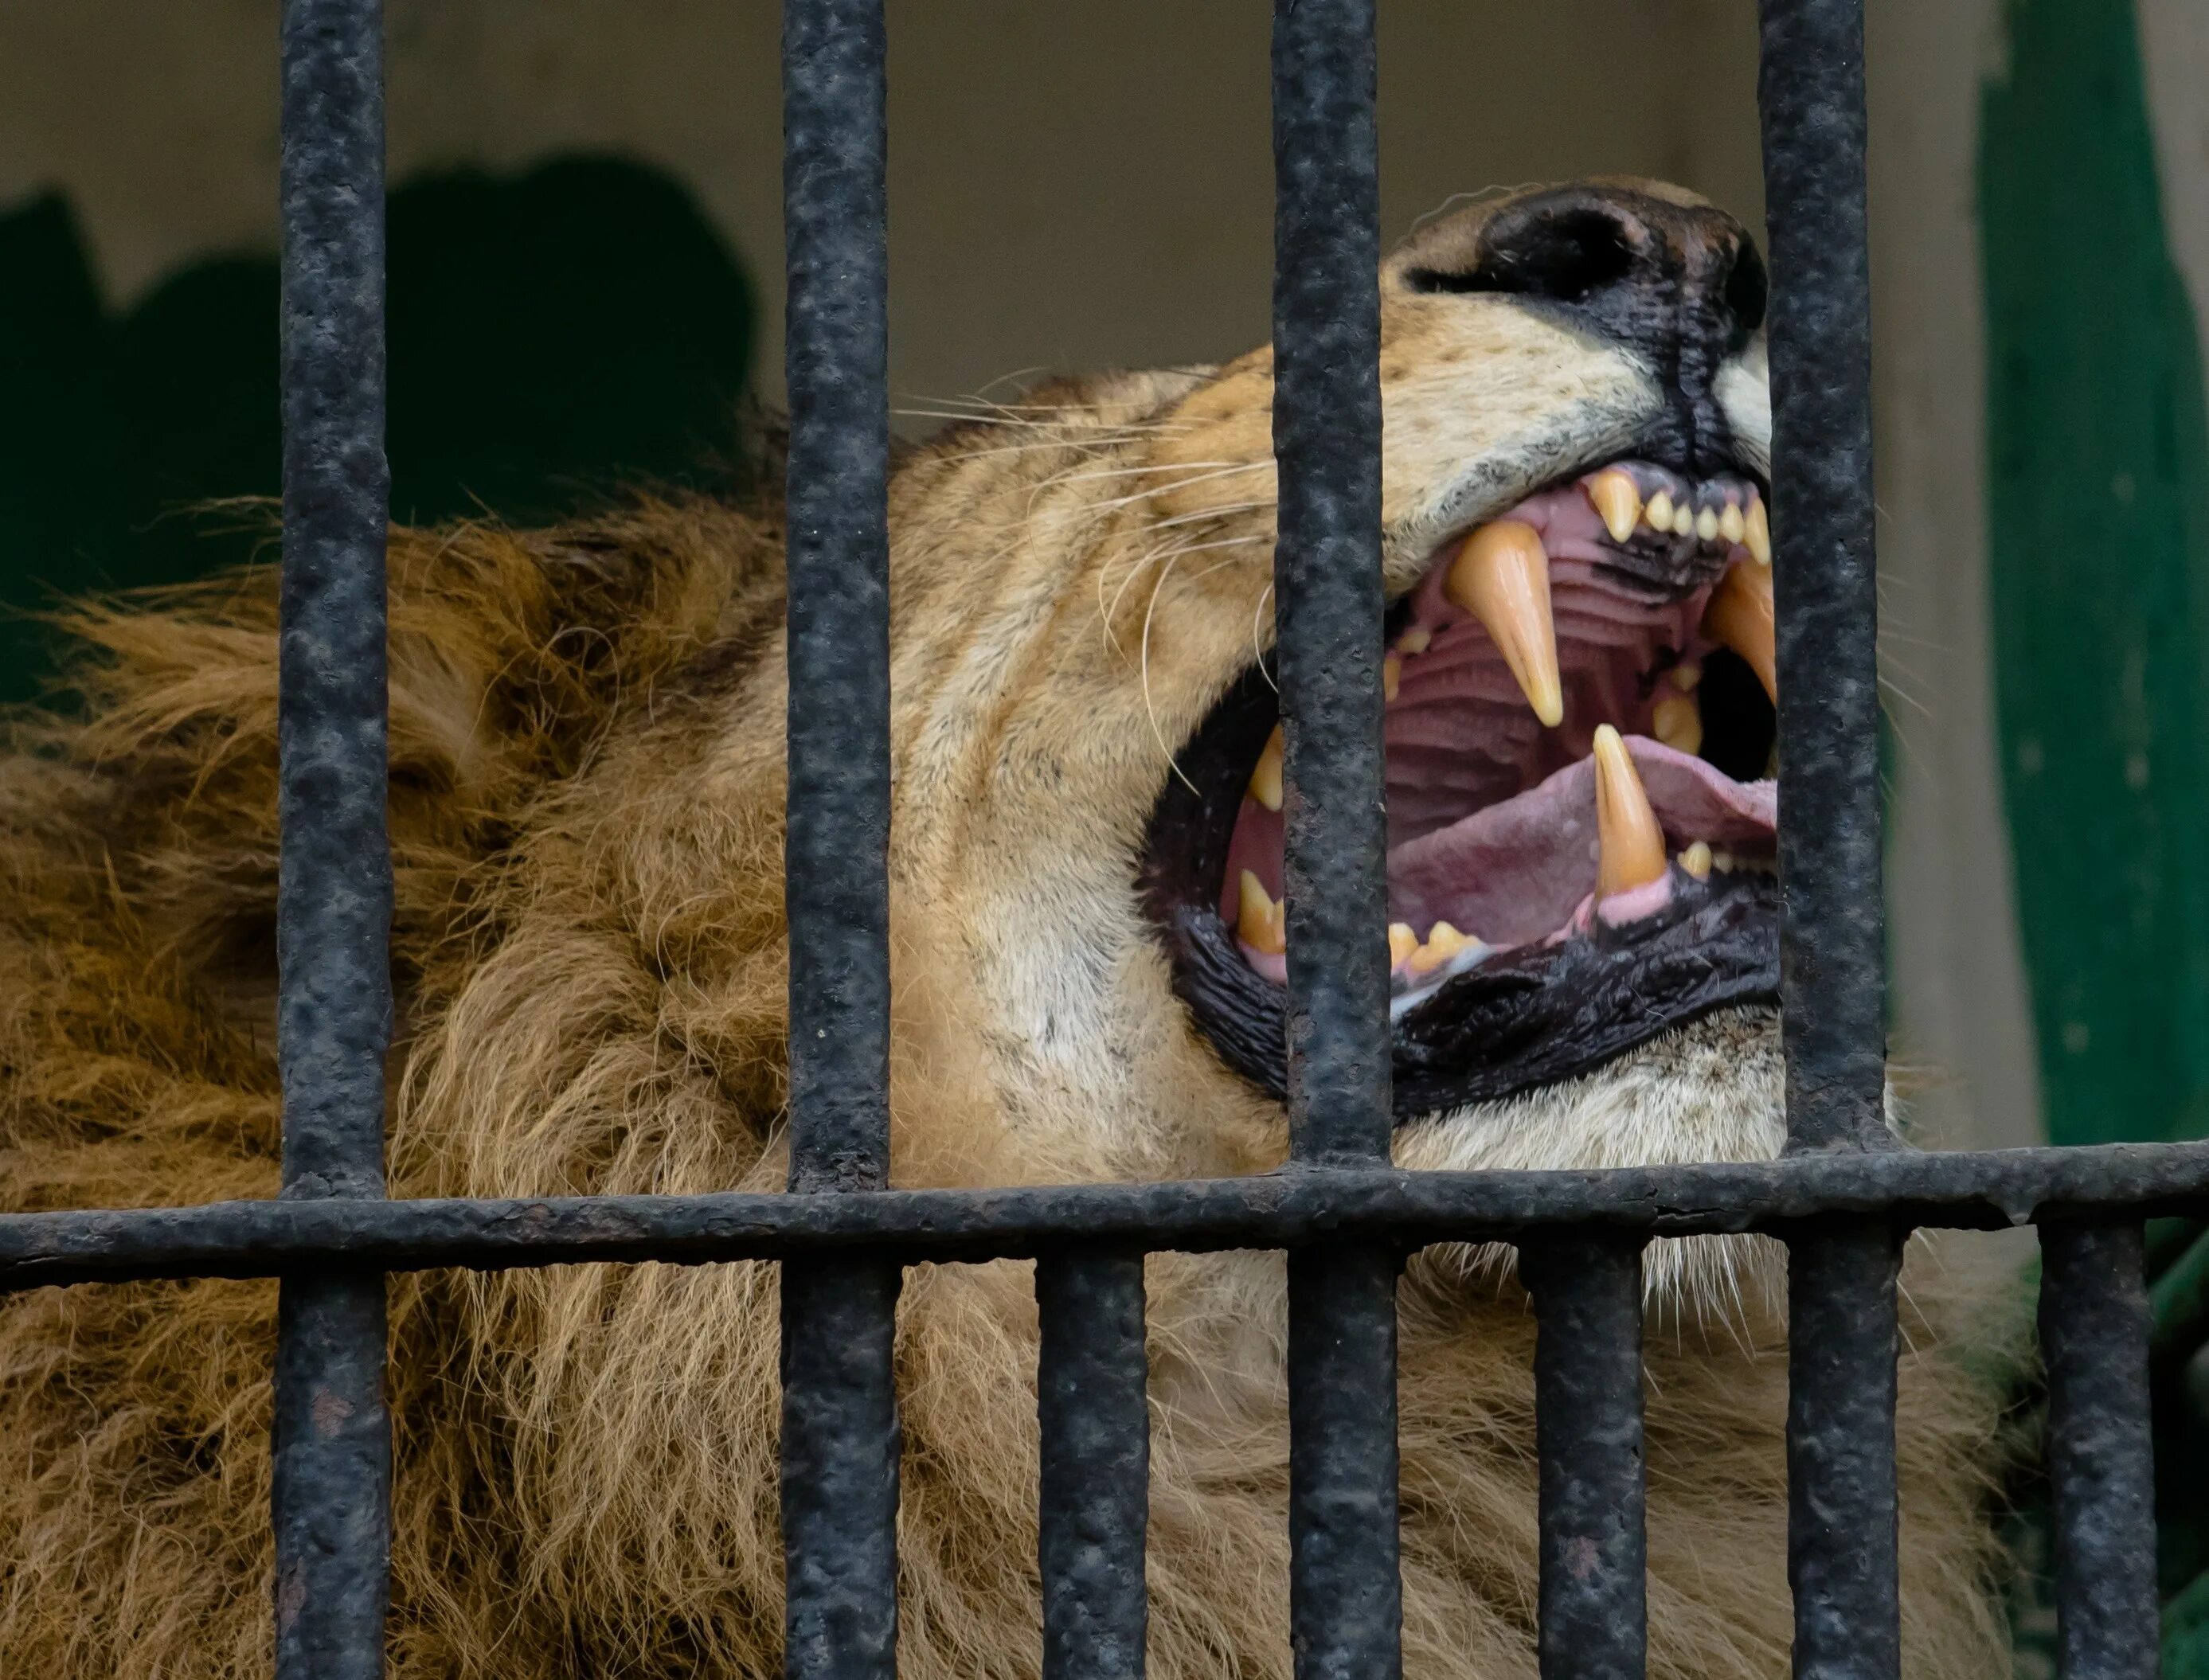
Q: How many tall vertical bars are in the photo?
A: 4